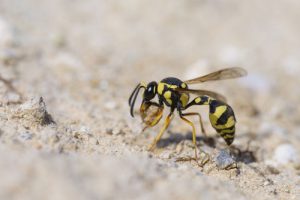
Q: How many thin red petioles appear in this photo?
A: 0